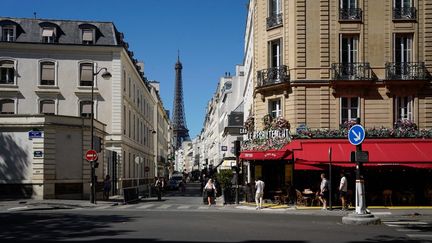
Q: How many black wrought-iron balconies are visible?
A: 6